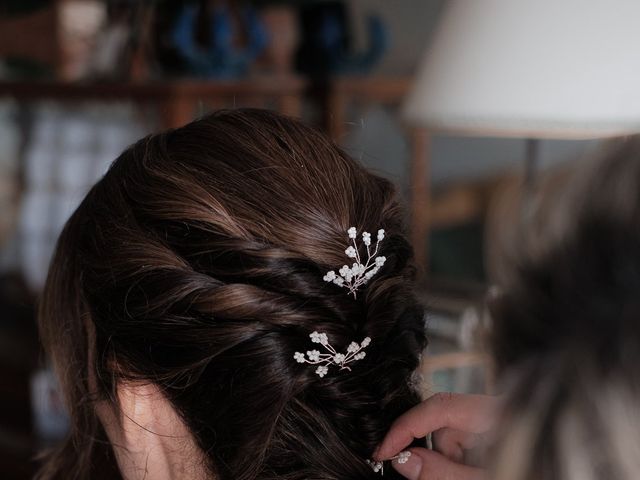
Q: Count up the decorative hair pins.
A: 3